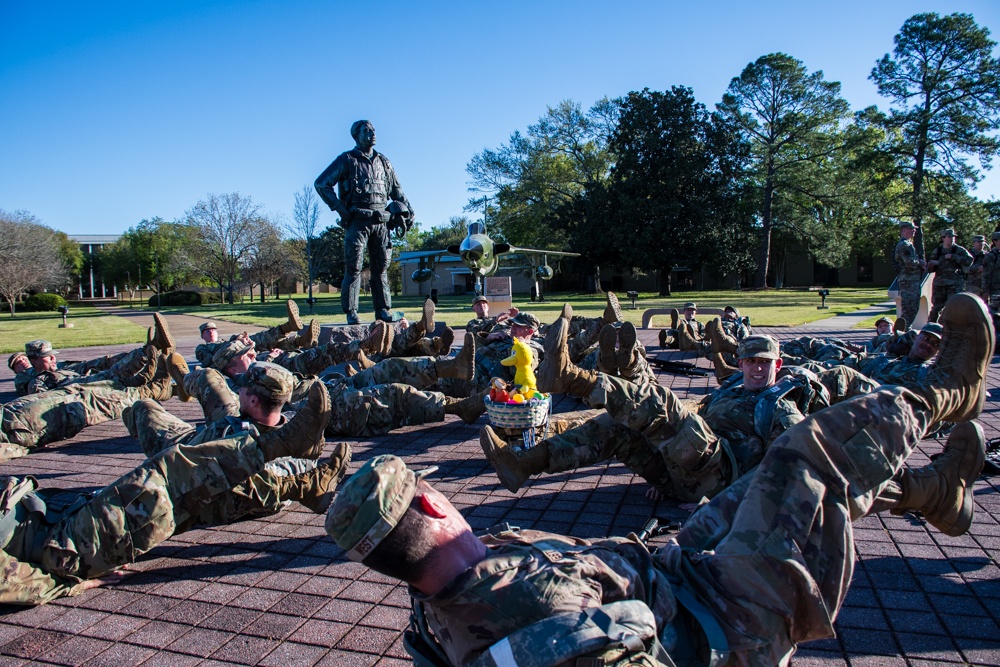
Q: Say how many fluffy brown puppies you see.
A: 0